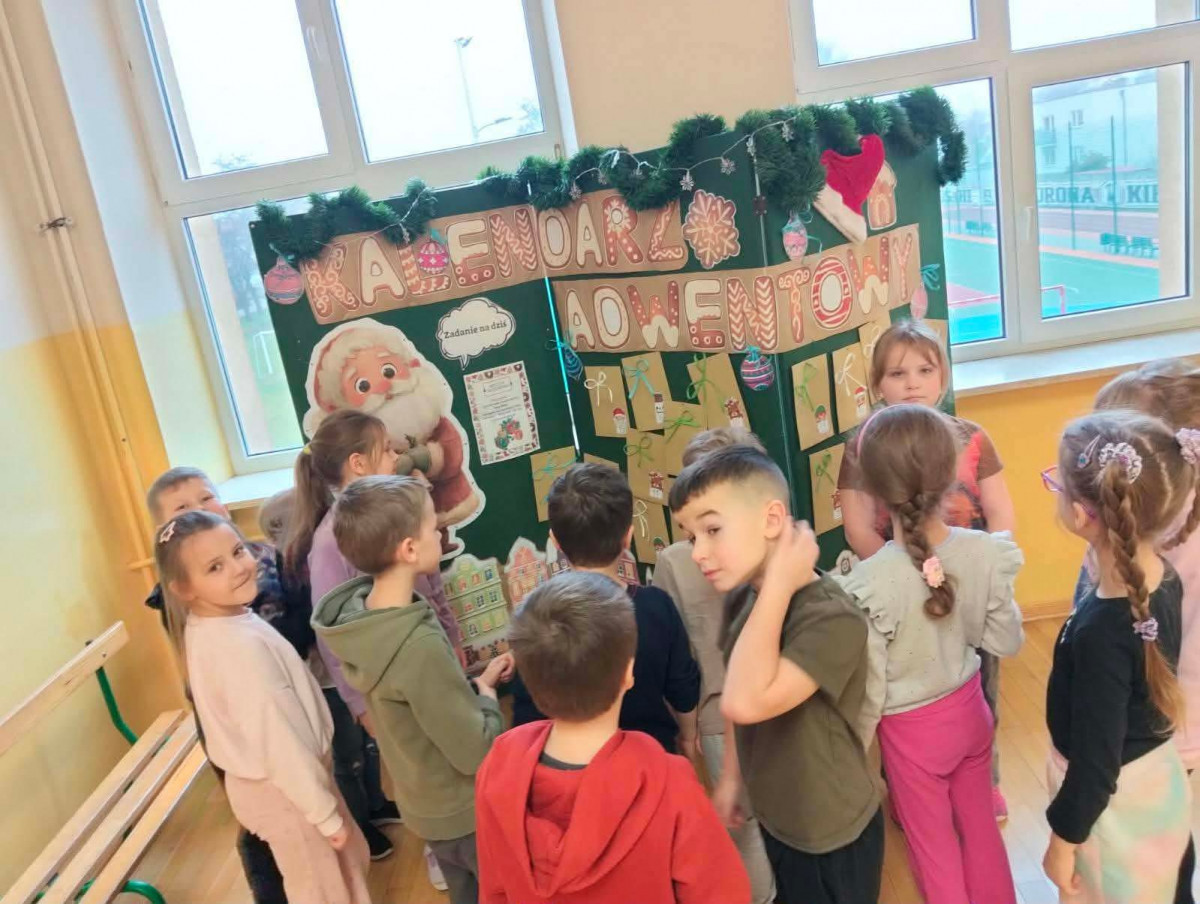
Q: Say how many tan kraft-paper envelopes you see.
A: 14